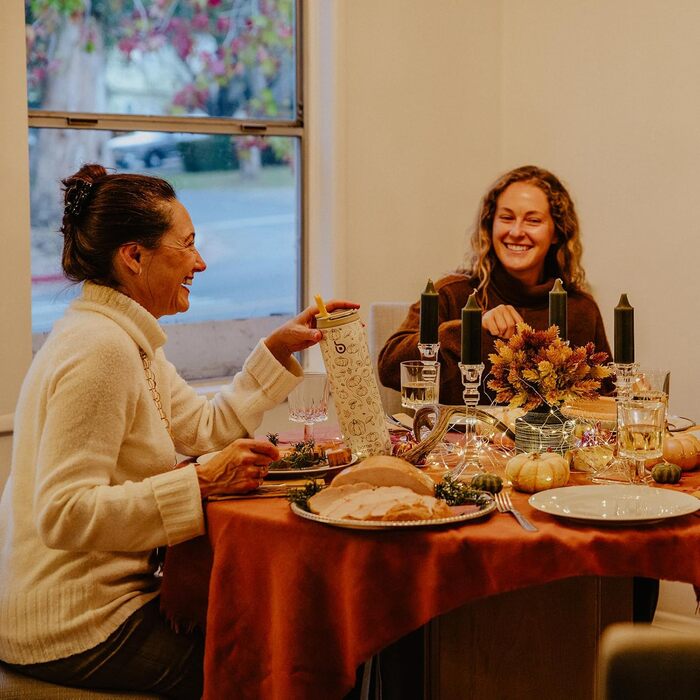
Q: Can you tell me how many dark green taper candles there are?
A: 4